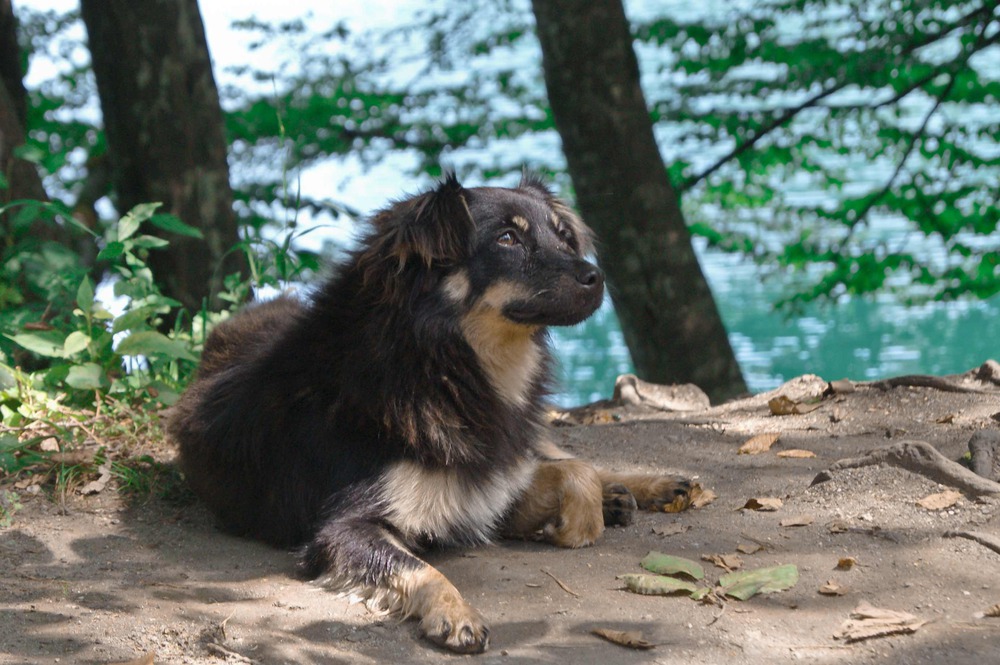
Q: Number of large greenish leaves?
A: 3